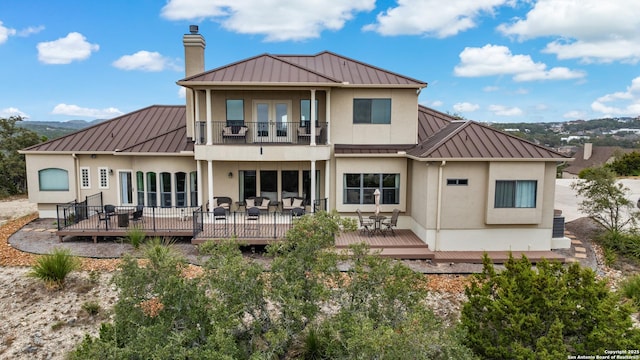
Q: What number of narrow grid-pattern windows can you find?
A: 2